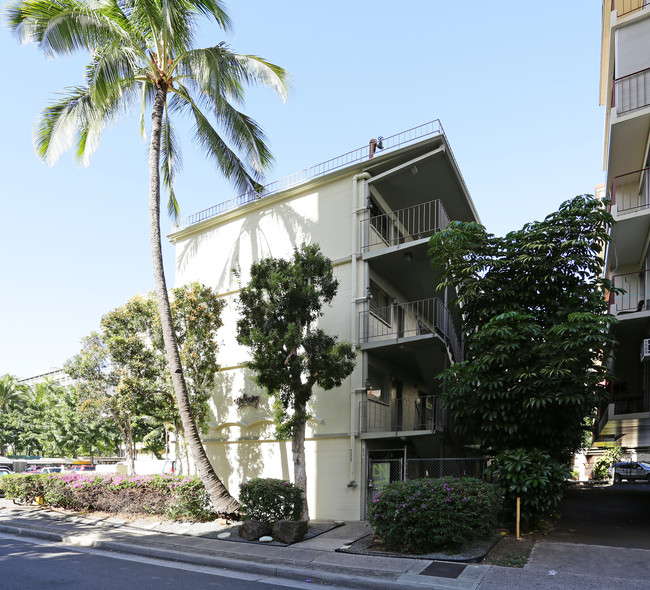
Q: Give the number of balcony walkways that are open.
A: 3